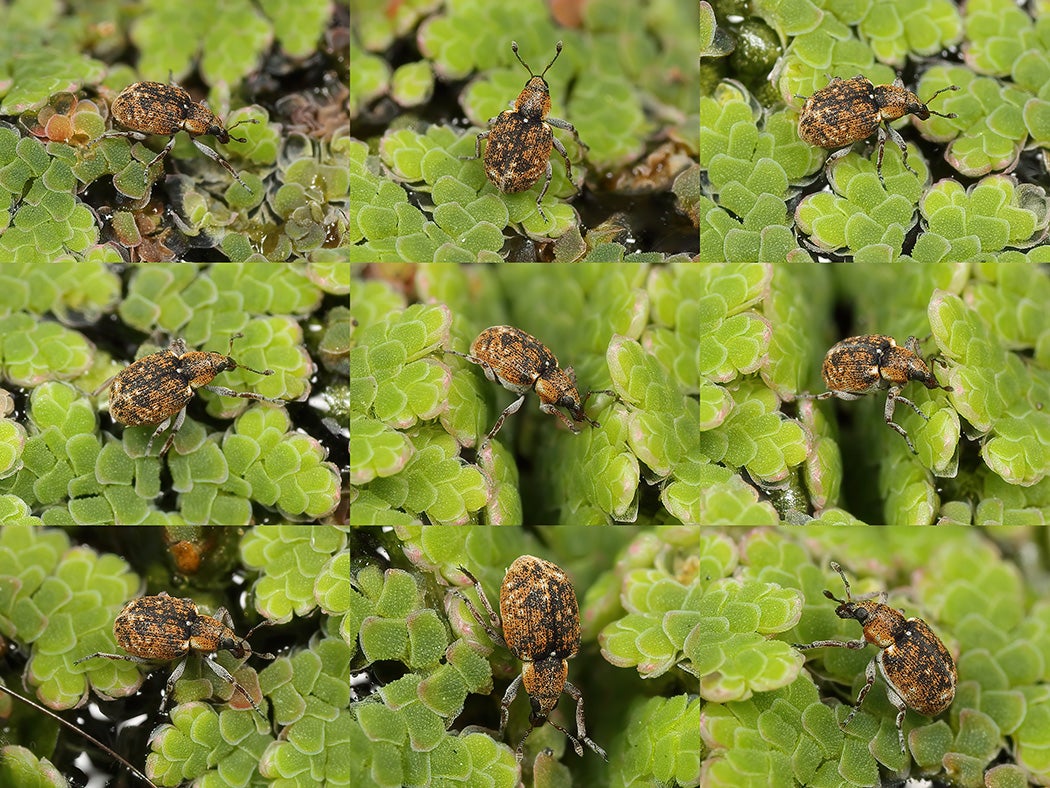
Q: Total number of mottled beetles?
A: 9